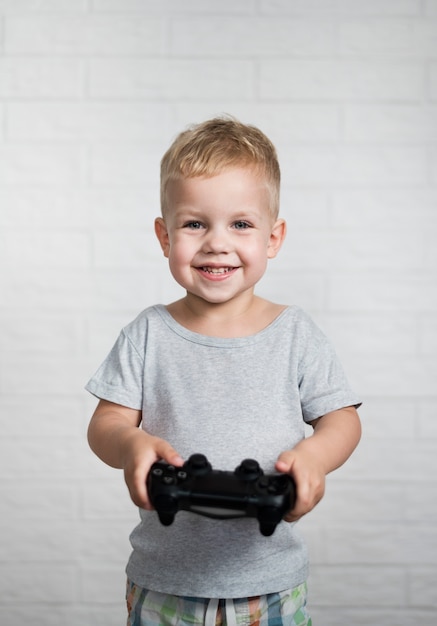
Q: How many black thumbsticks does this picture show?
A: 2